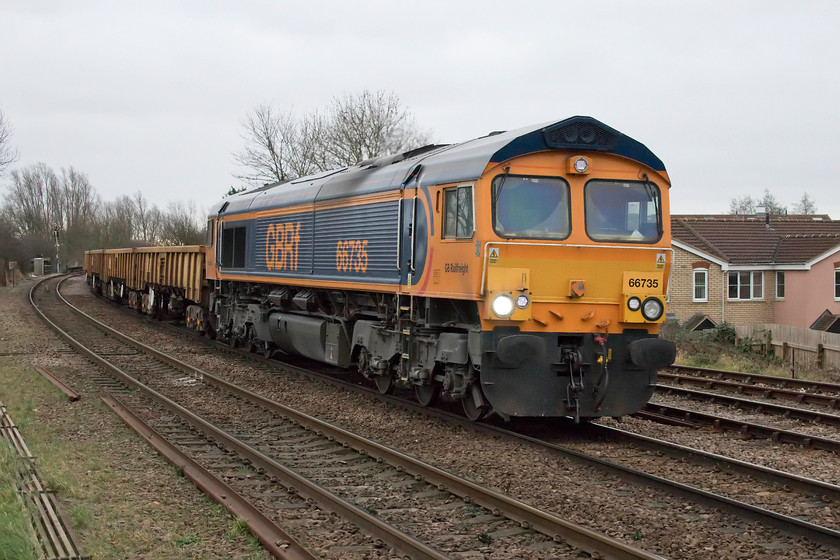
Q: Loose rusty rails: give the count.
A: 2